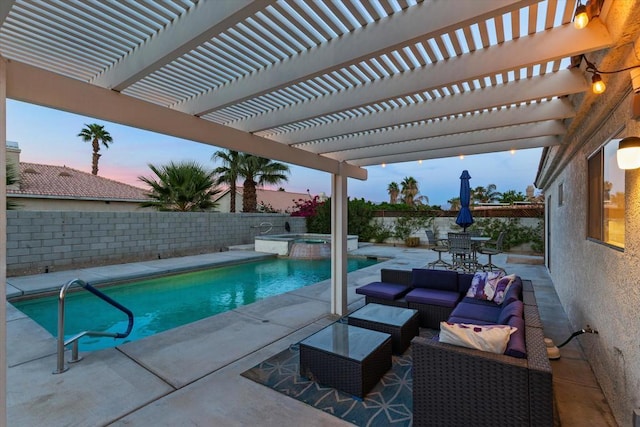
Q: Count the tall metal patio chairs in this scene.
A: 4